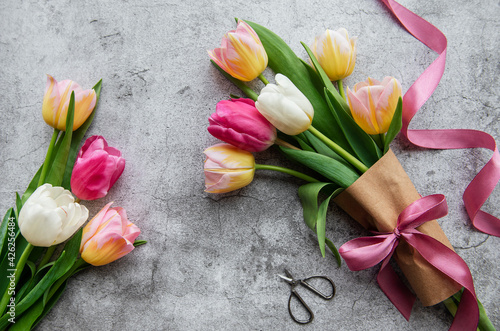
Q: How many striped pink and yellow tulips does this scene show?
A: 6